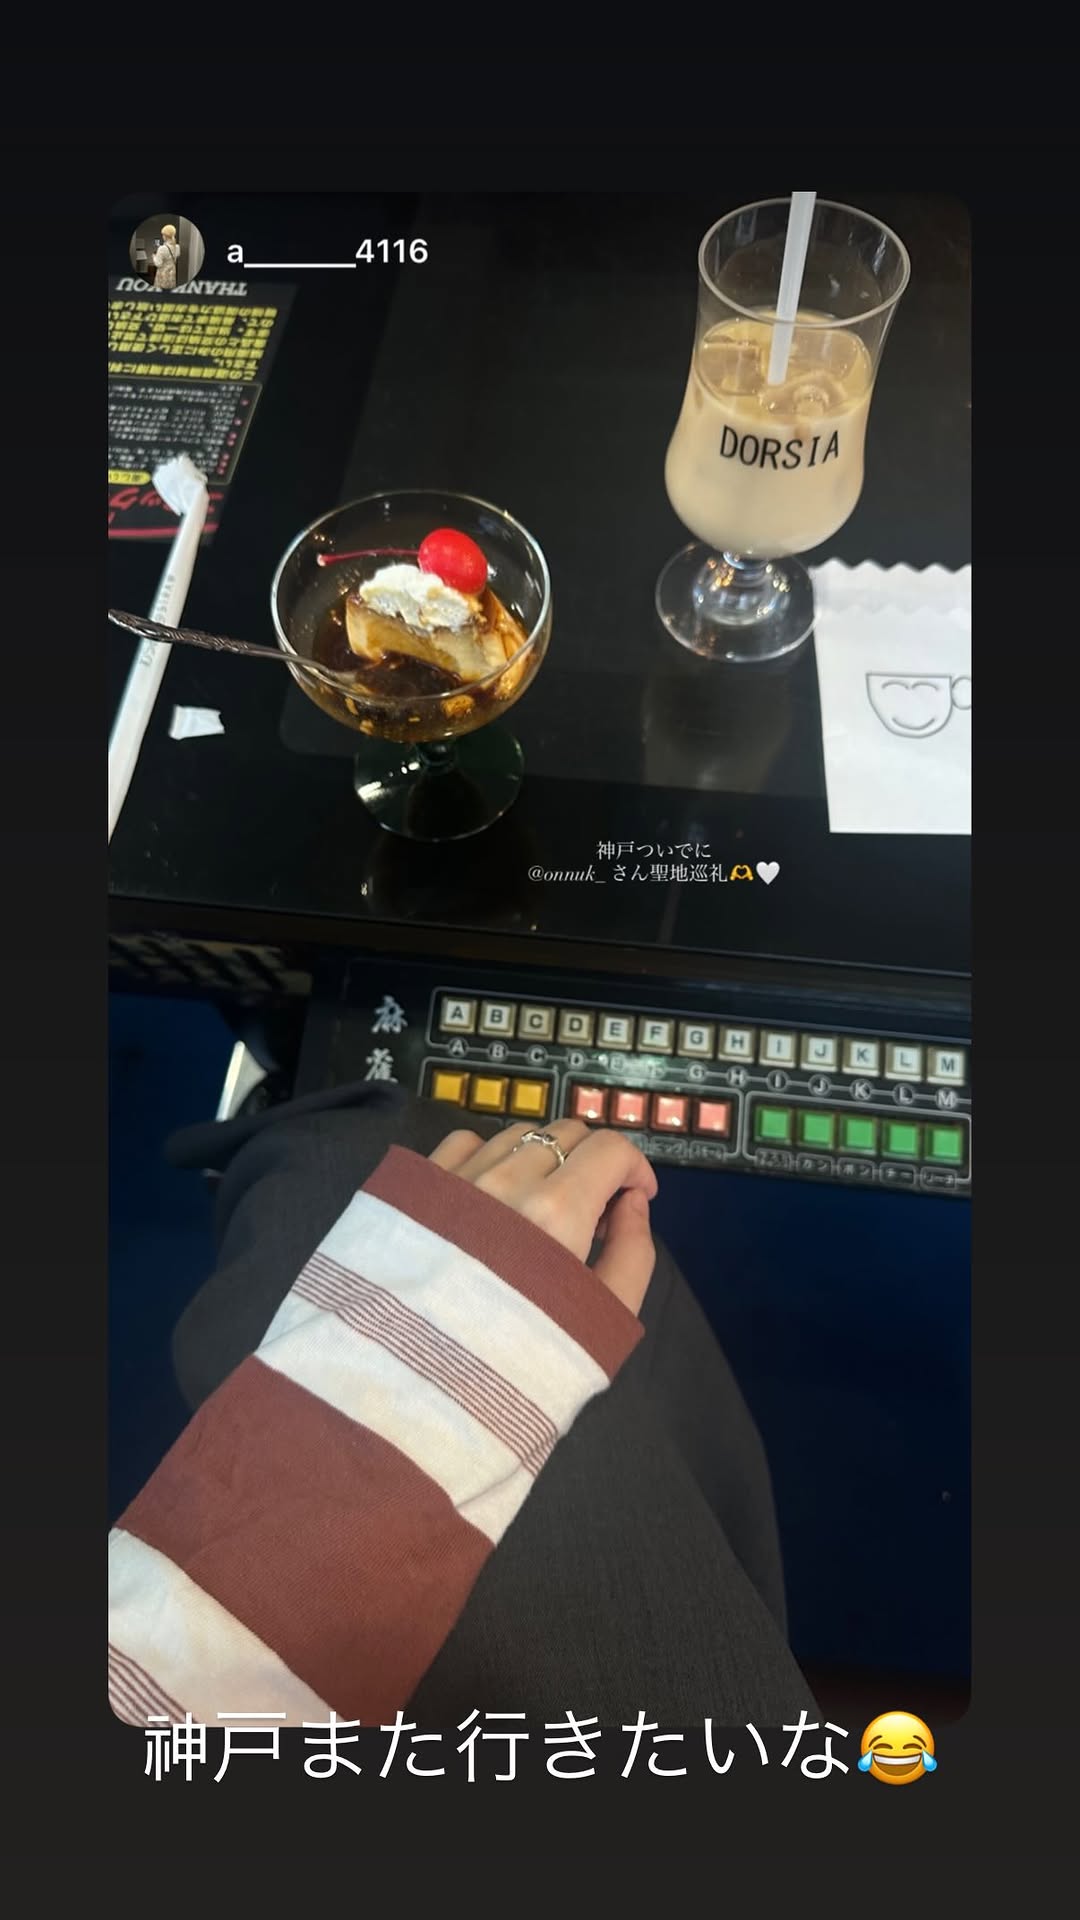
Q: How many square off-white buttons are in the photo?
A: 13